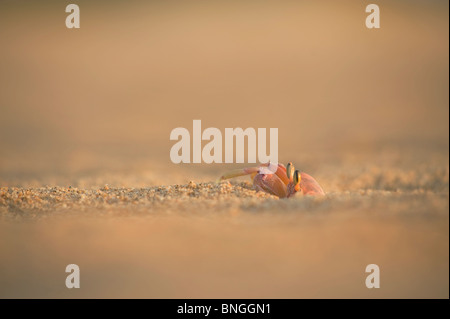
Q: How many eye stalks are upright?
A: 2